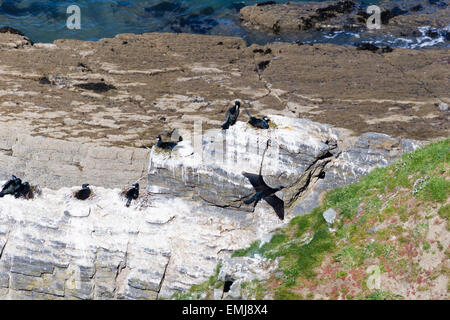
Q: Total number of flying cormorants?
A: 1